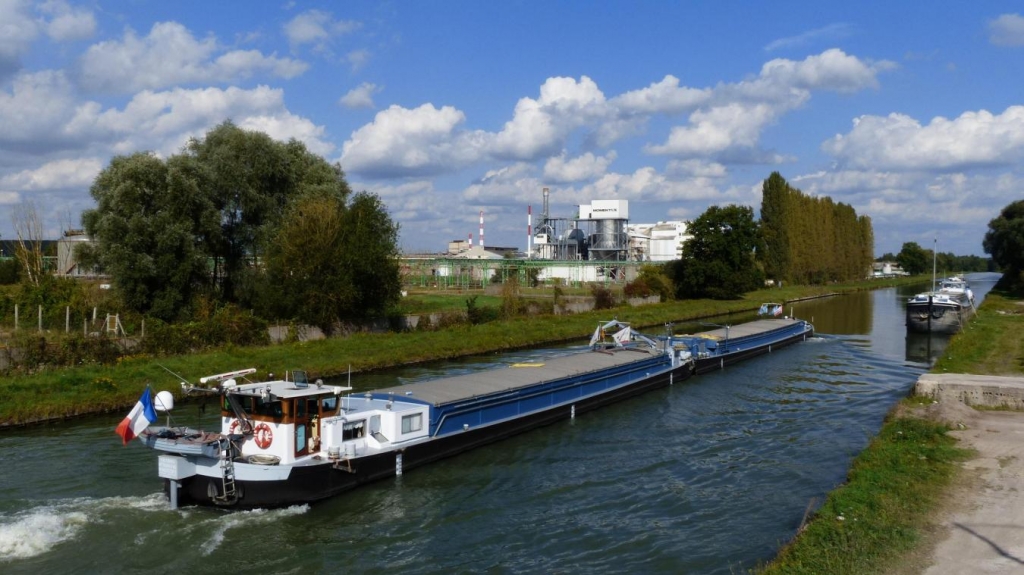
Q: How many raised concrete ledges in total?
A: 1